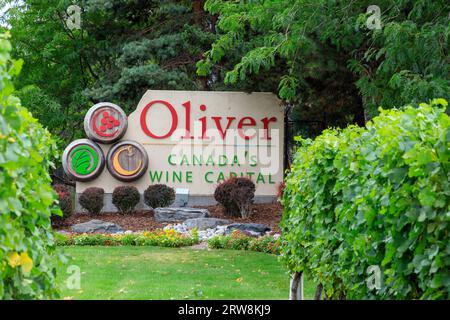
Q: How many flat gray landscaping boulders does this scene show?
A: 4